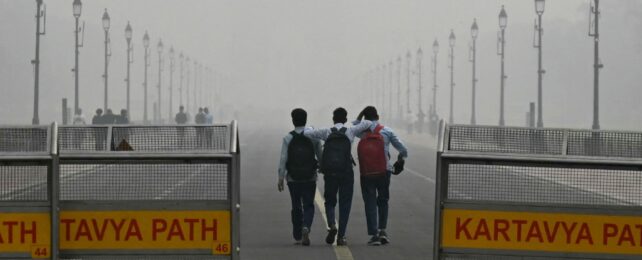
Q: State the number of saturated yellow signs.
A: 3